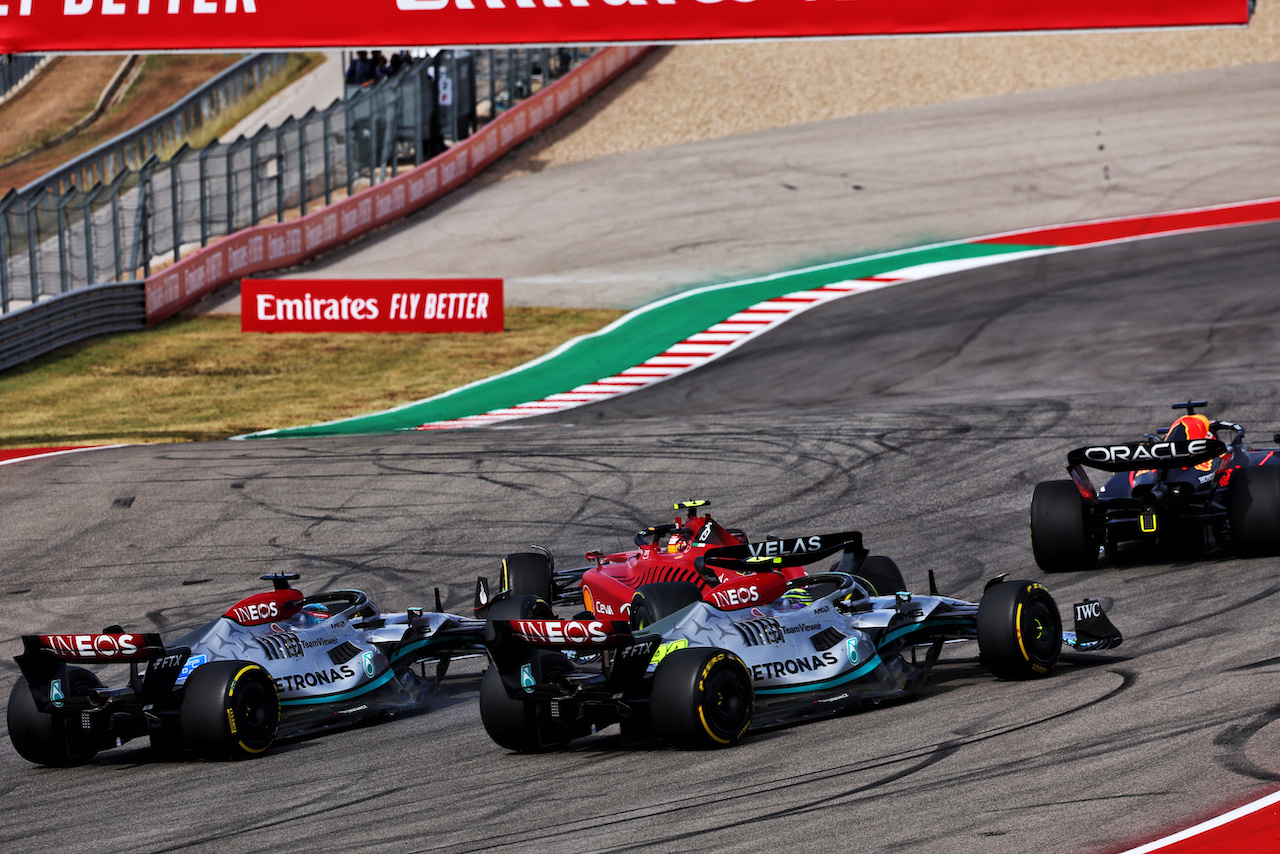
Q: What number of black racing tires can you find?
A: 11